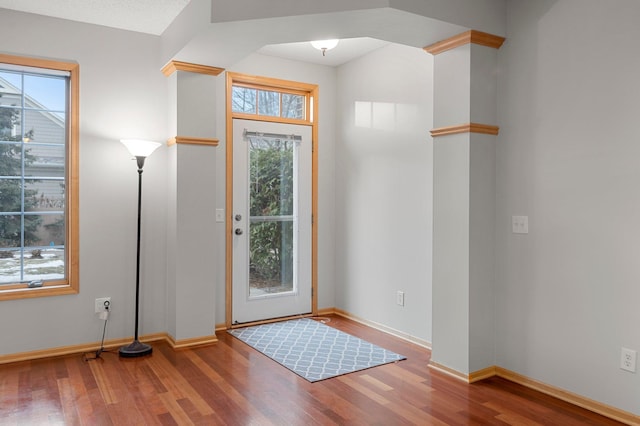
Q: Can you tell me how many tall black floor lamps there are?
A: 1